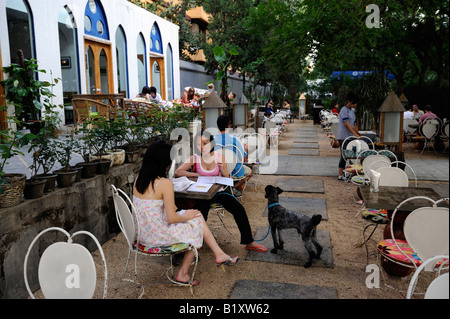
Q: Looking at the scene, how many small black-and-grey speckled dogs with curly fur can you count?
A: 1